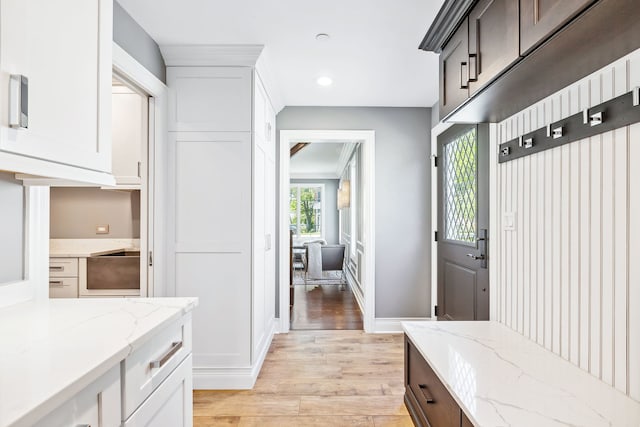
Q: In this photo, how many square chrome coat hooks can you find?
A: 5